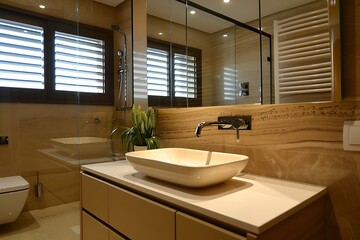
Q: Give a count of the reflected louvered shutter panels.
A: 2